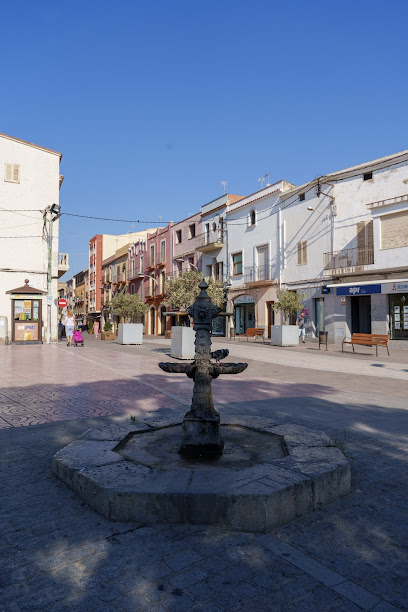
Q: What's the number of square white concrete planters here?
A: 3